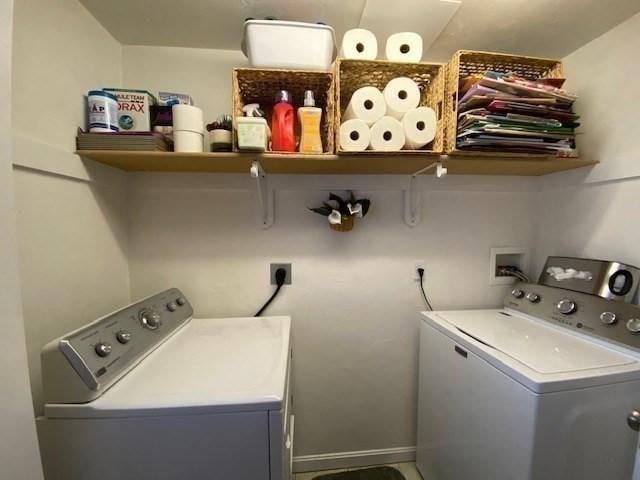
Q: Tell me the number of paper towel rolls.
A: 7